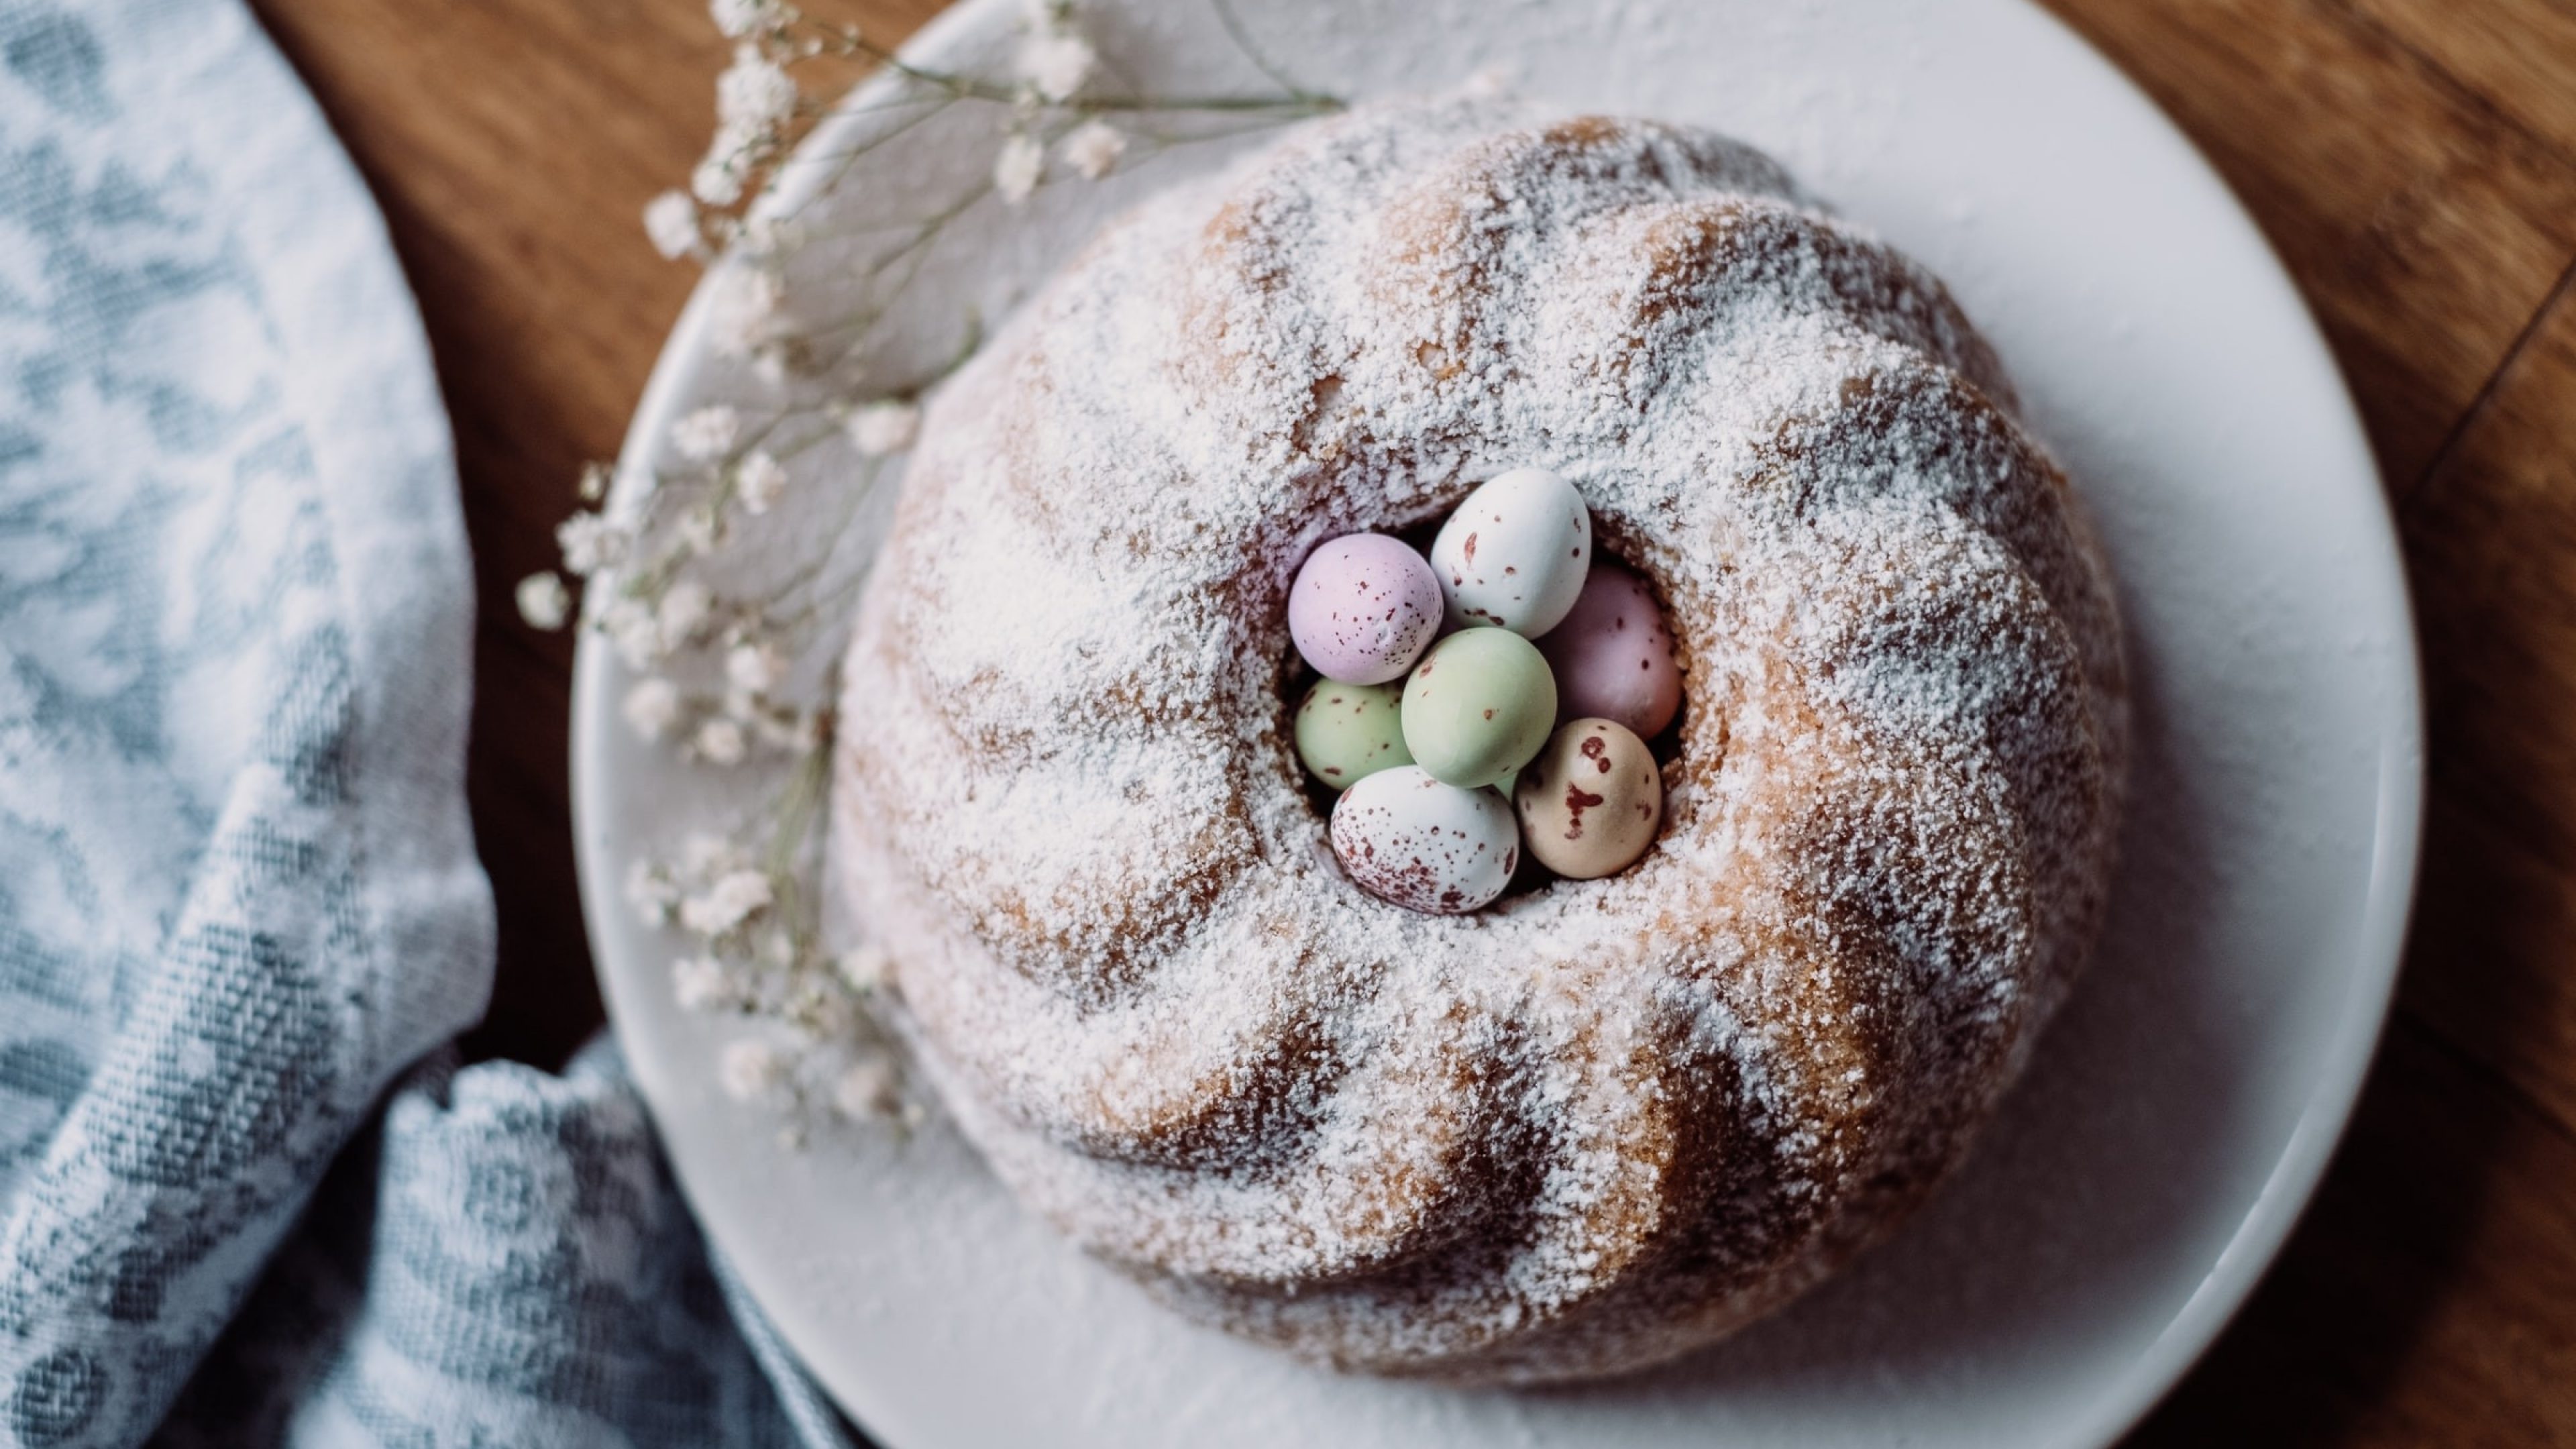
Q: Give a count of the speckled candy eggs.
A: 7